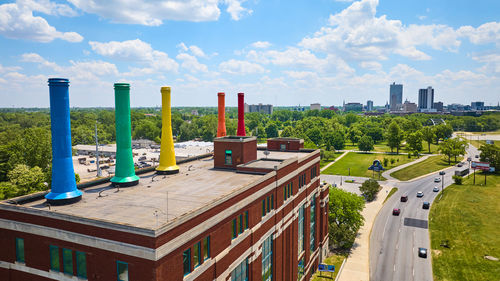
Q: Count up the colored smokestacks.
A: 5